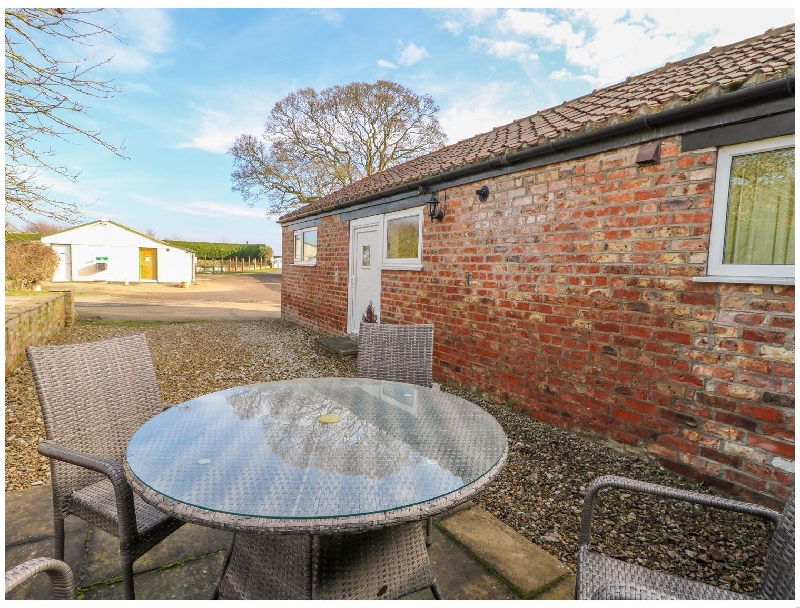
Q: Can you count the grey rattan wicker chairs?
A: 4